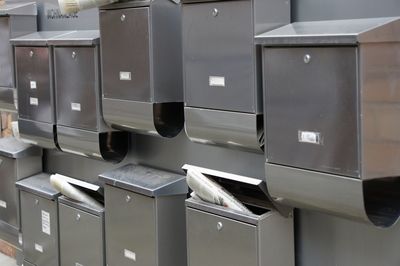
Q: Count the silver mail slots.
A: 11